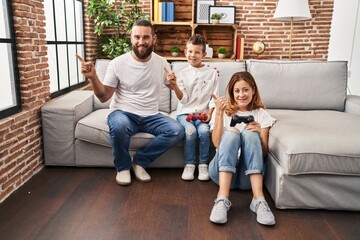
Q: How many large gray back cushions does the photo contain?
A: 3